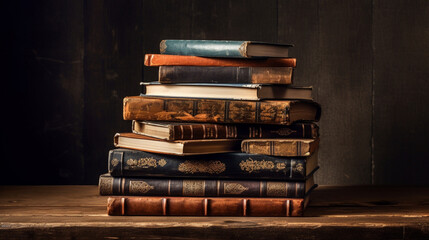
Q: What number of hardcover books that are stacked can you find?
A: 11